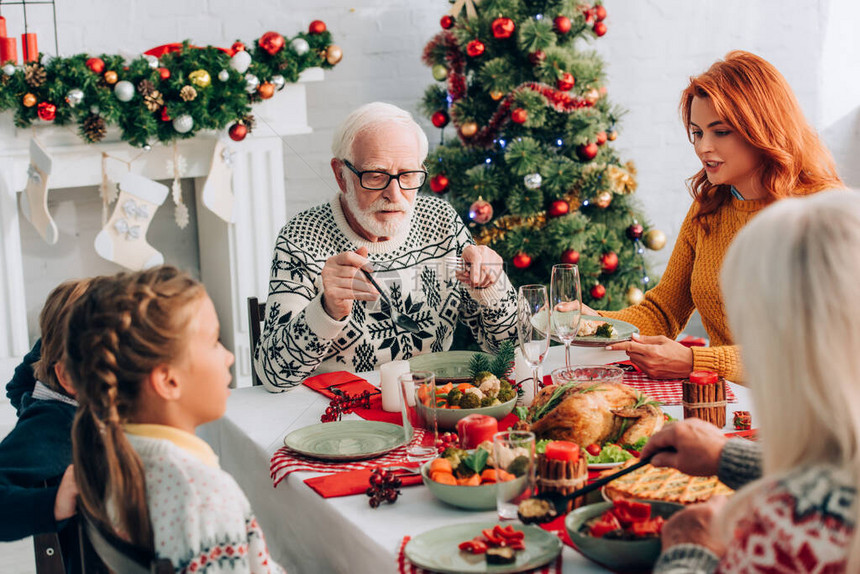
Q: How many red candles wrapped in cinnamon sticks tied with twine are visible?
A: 2